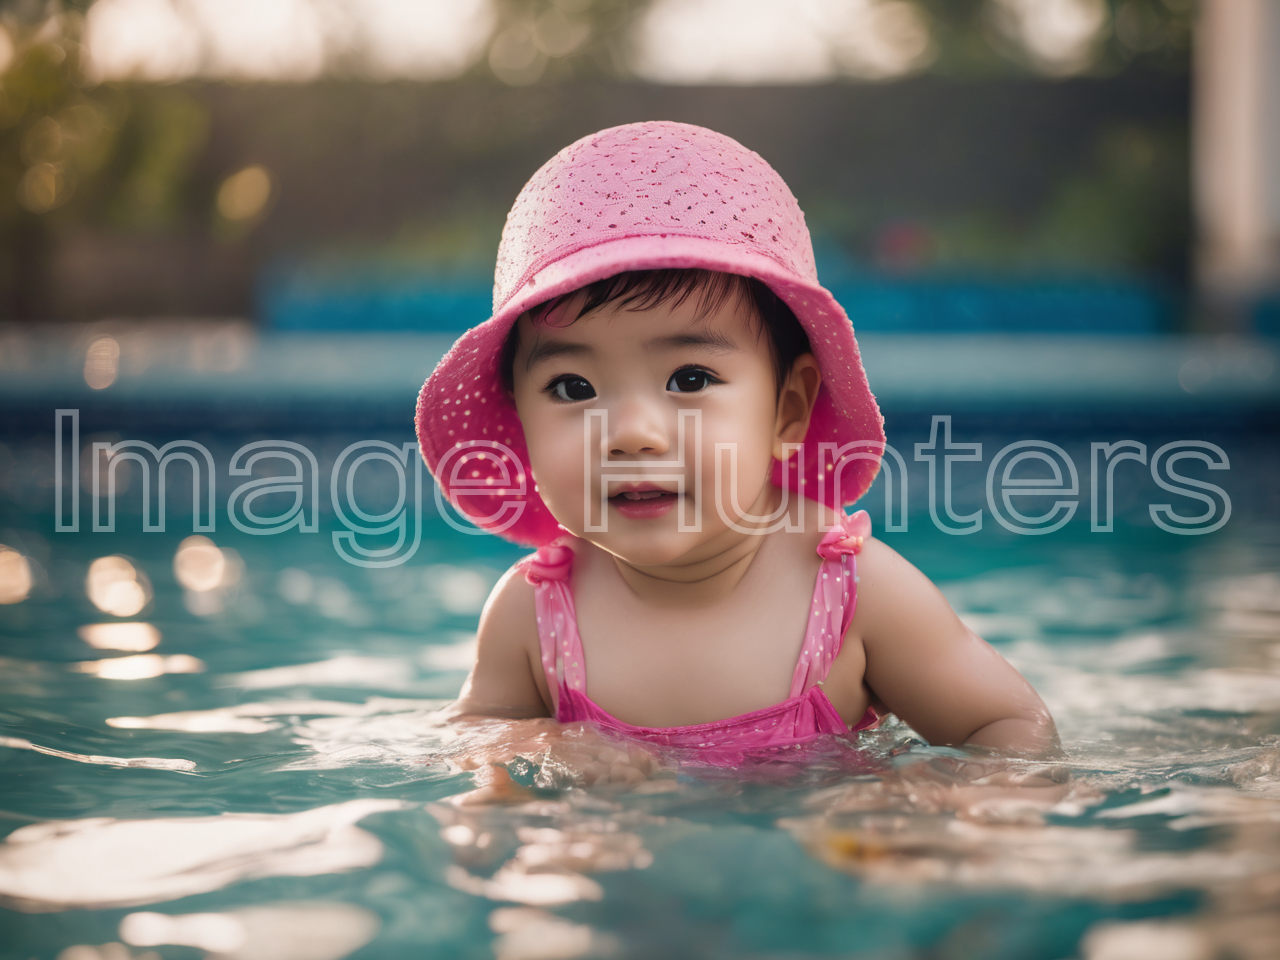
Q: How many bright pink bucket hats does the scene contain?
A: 1